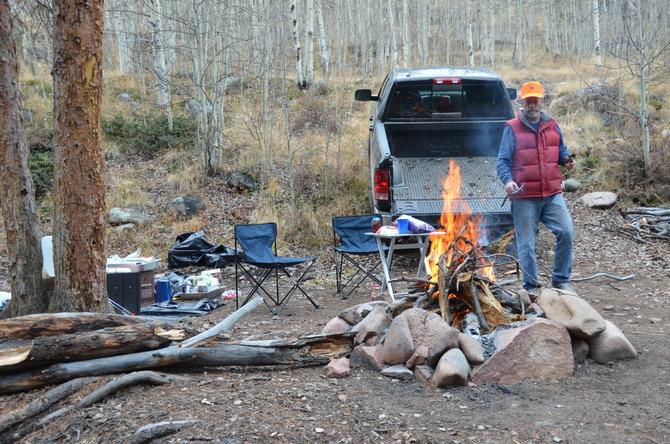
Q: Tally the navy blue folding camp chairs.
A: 2